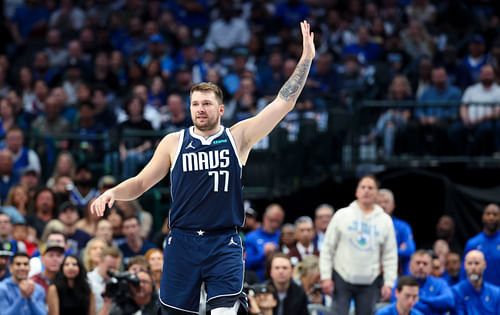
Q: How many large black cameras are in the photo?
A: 1